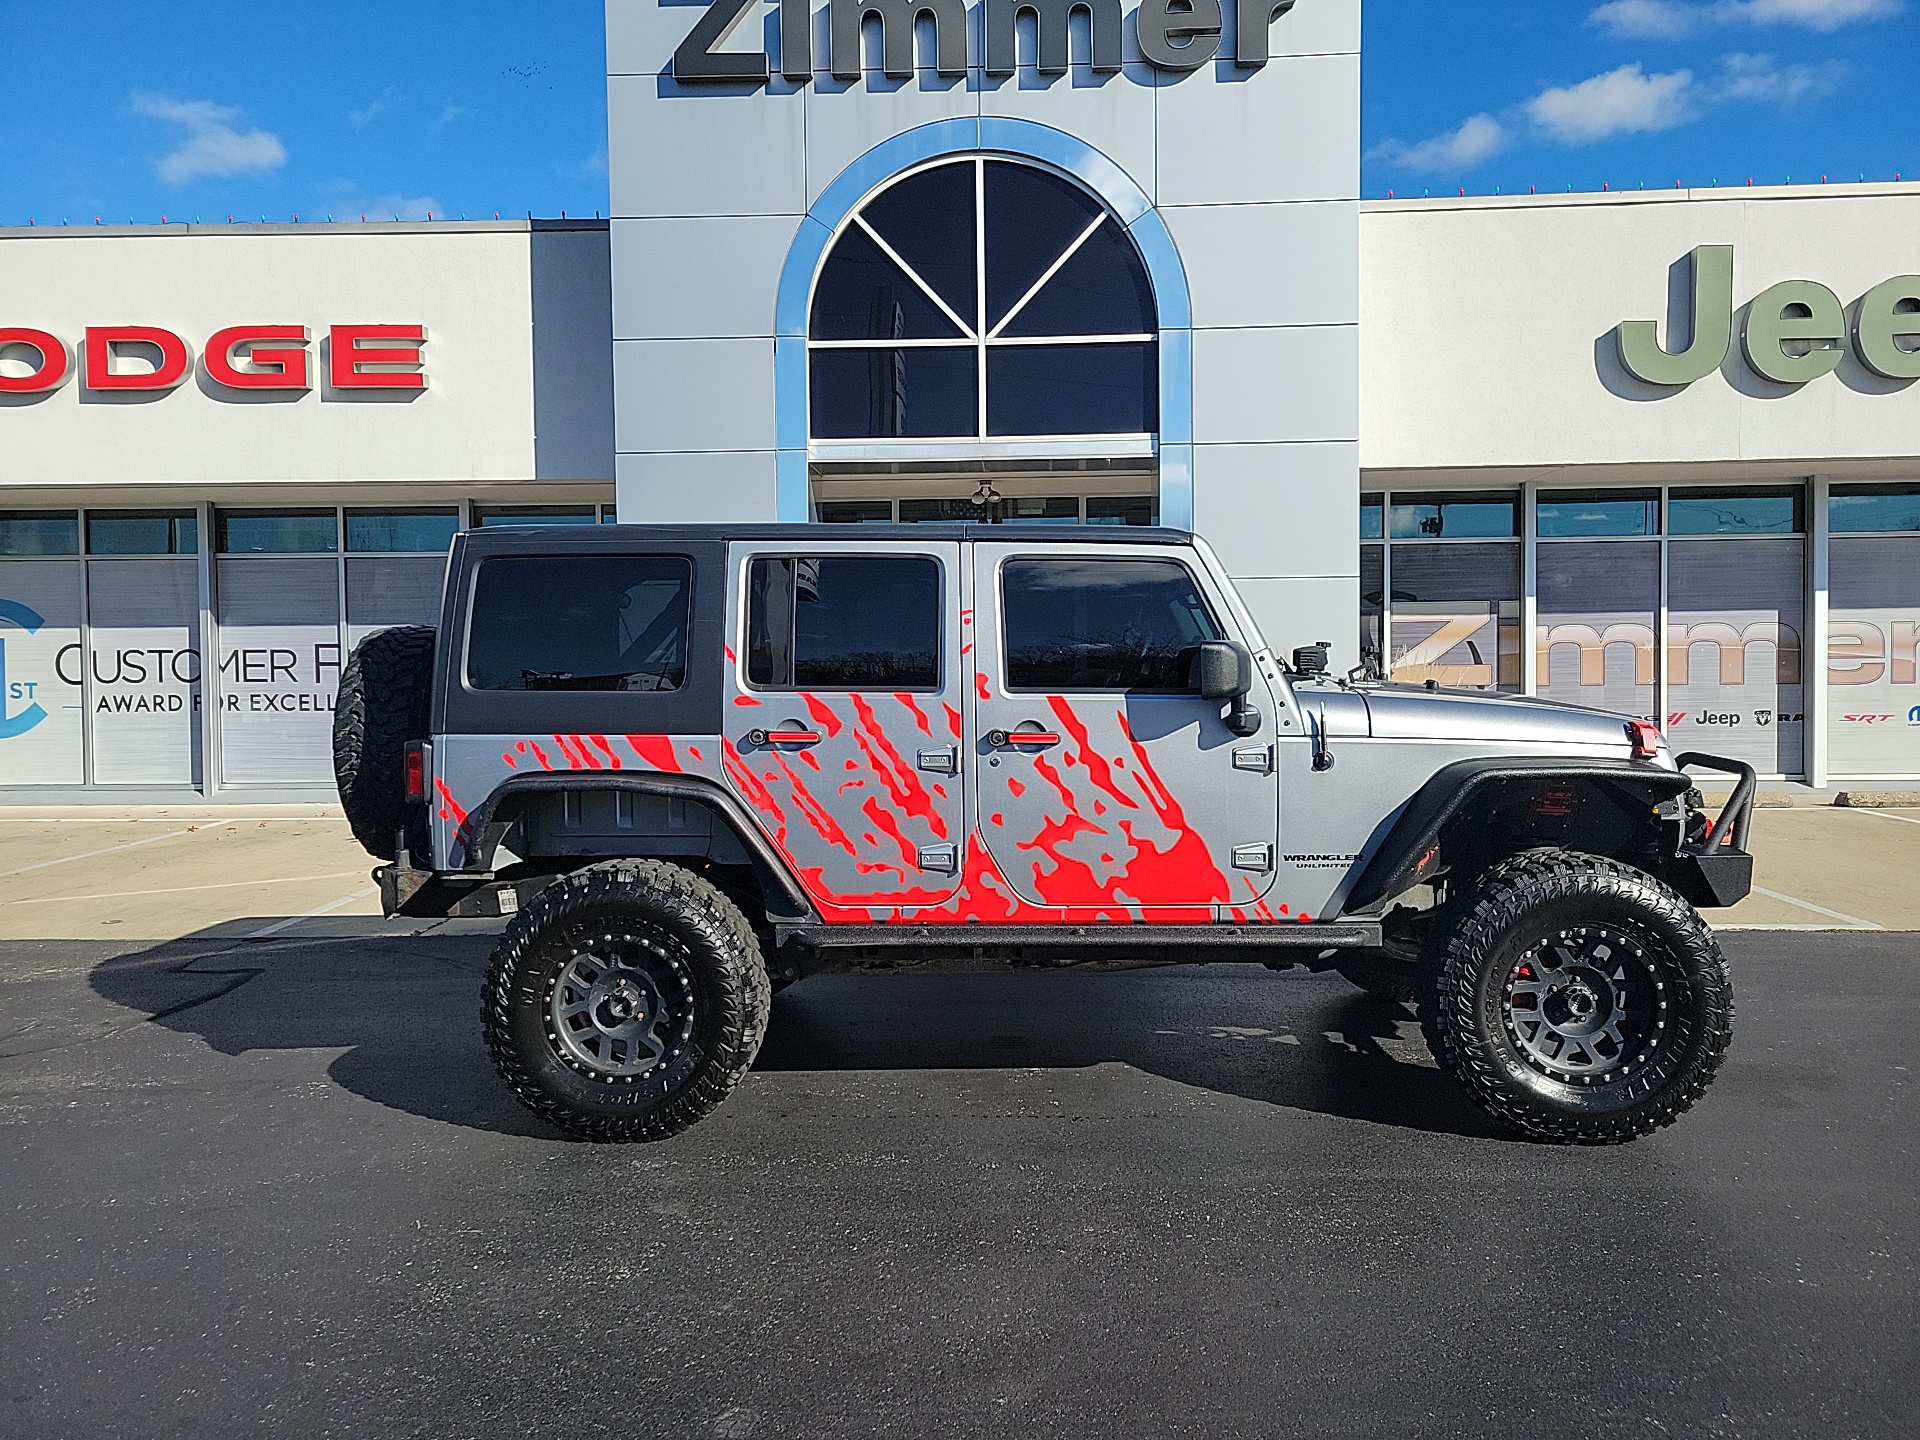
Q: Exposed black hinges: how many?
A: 0